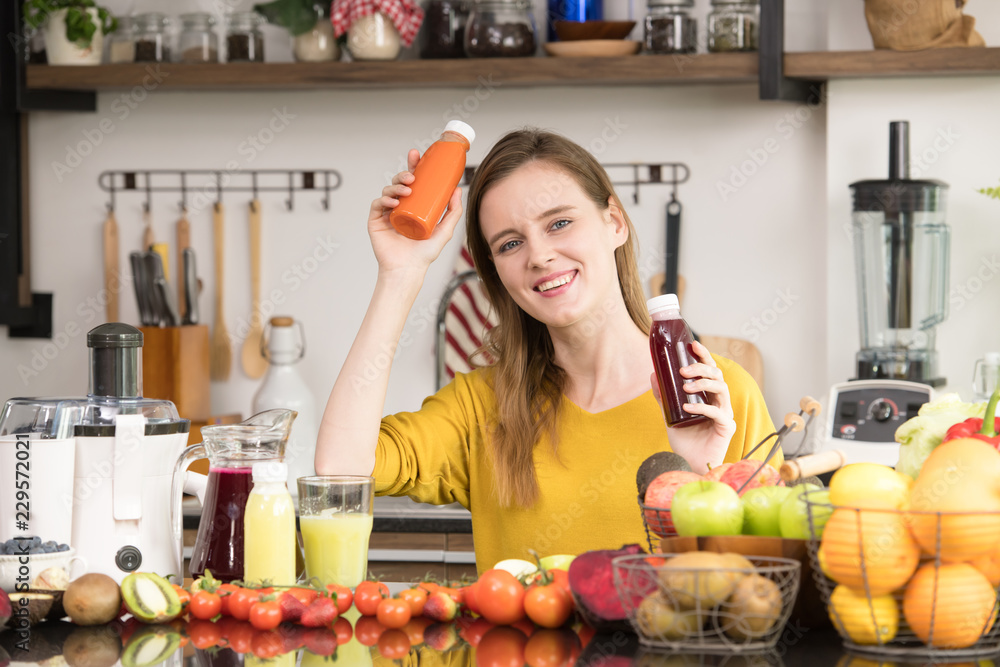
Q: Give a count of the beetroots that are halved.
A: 1